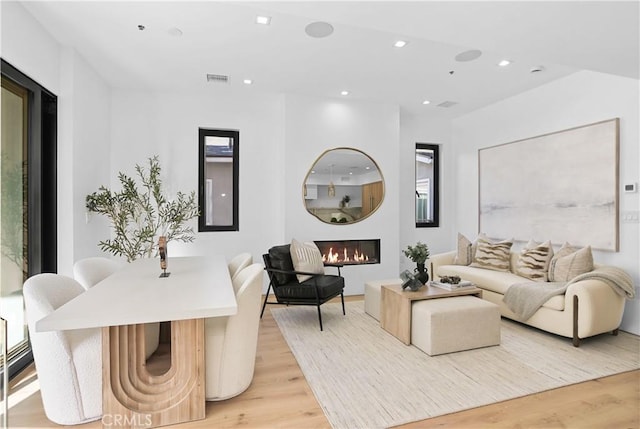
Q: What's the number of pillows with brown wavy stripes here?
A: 2